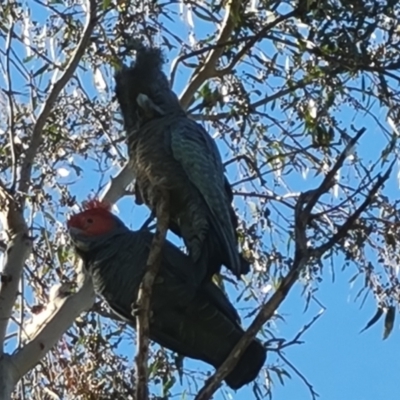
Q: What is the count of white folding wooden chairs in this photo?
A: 0